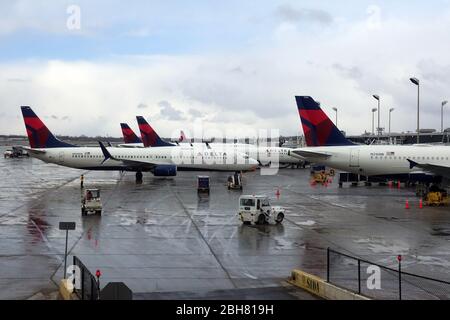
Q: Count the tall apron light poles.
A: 6